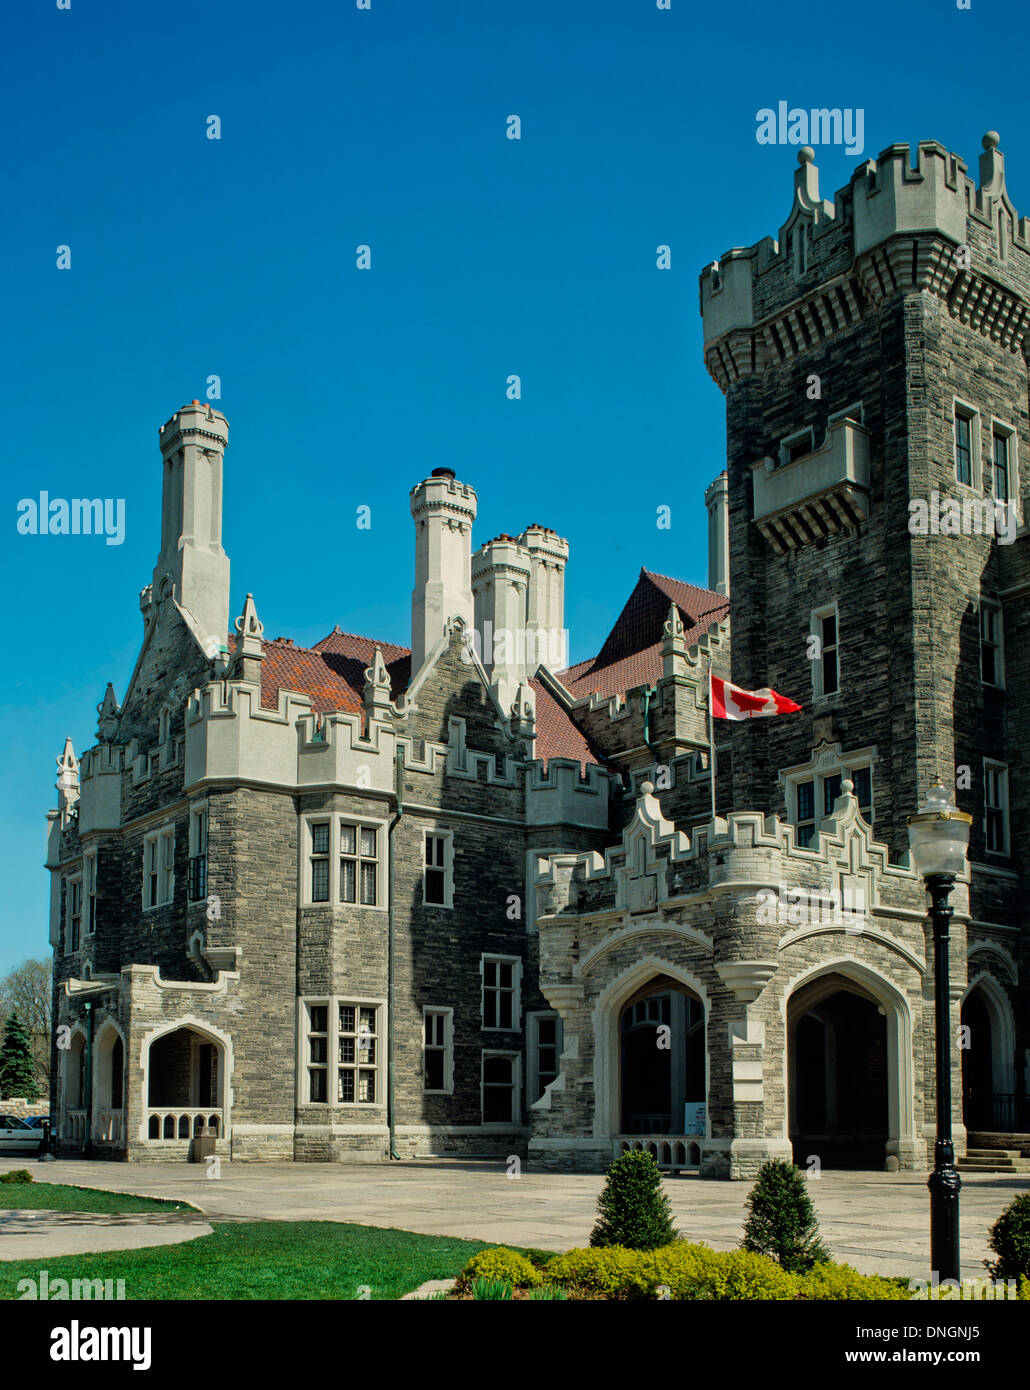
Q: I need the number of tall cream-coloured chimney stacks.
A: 5